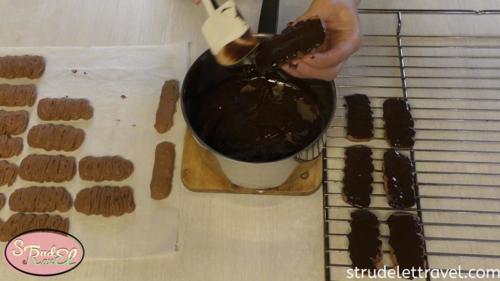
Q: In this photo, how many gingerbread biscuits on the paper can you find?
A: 15